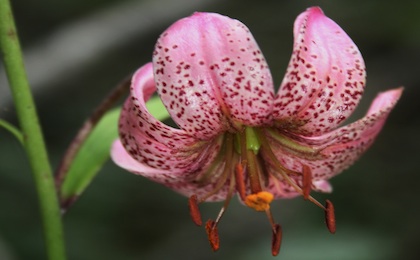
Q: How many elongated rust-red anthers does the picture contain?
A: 6